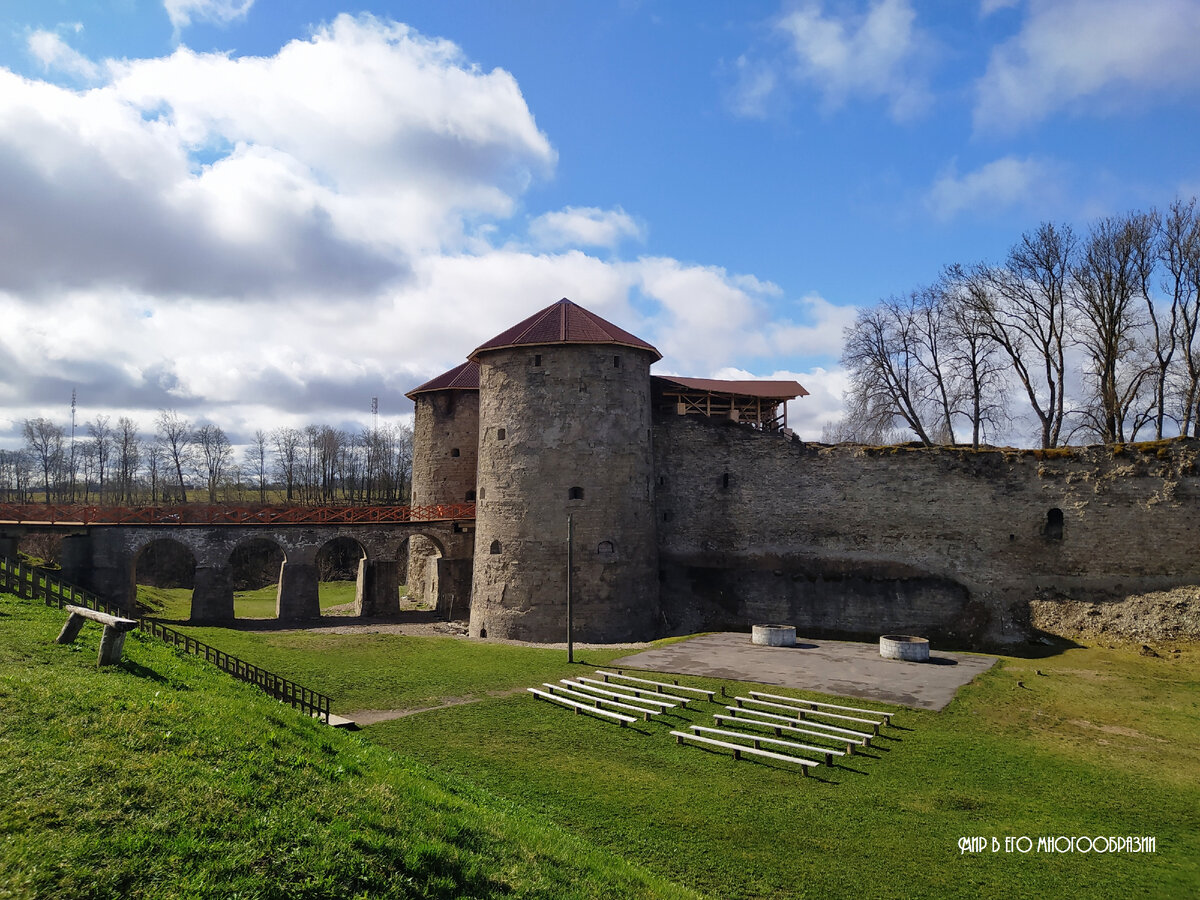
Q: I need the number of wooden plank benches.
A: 12